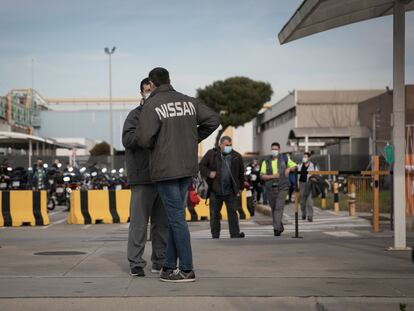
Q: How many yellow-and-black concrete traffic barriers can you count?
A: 3